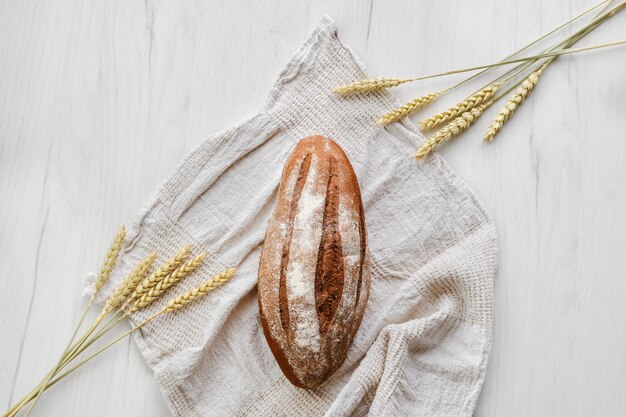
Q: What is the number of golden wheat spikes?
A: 10